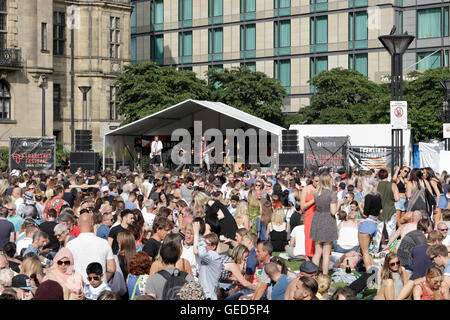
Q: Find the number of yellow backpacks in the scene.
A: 0